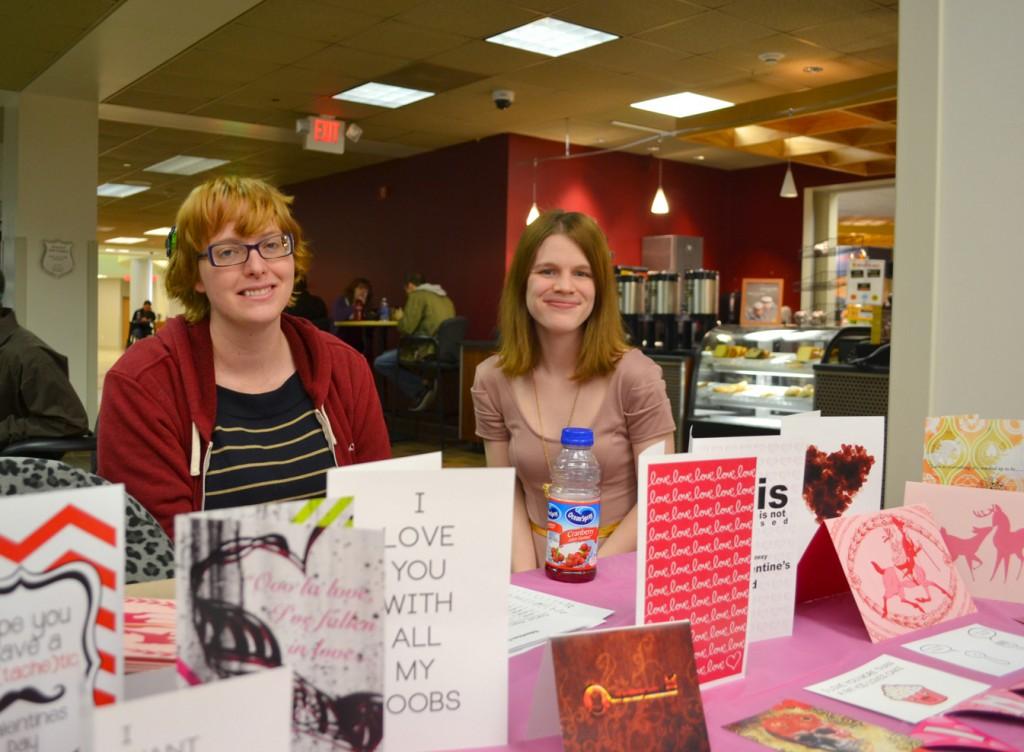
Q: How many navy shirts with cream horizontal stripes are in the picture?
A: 1